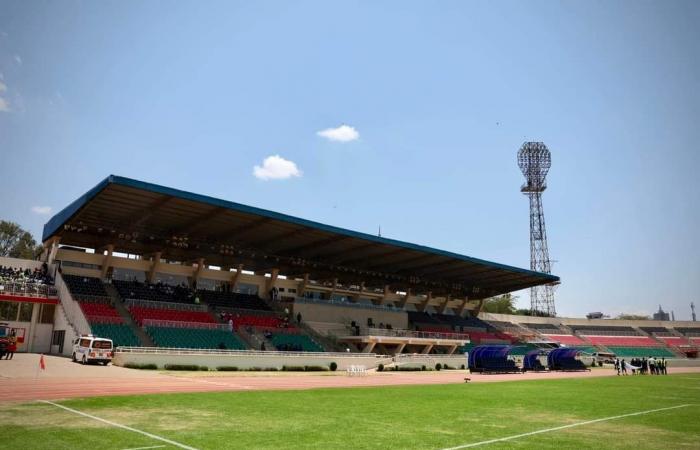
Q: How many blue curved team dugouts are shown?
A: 3